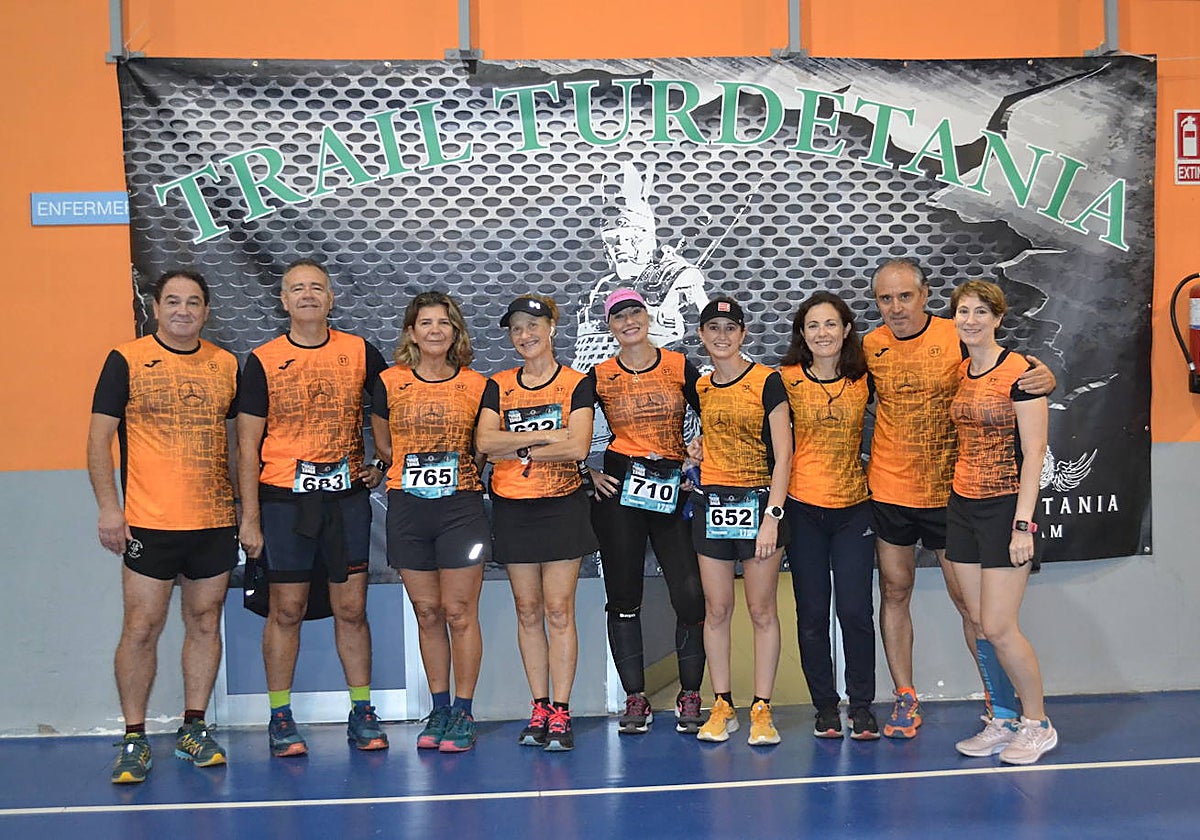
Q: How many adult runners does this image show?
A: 9